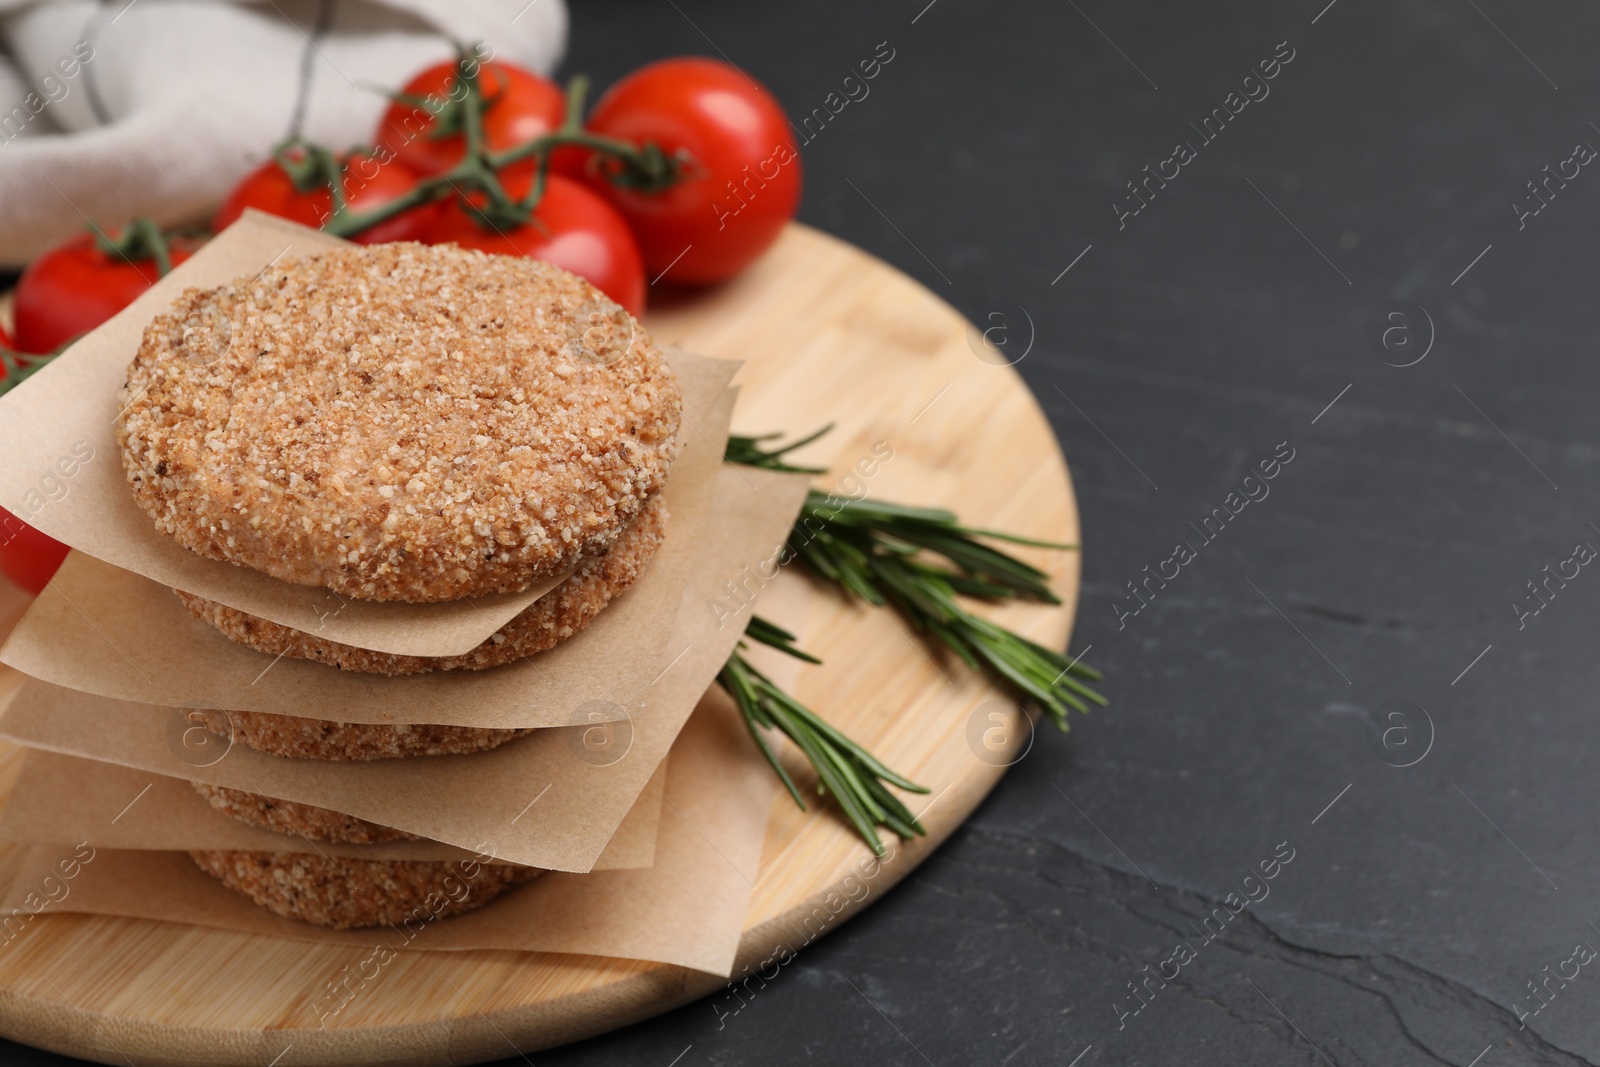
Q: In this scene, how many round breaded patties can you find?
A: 5